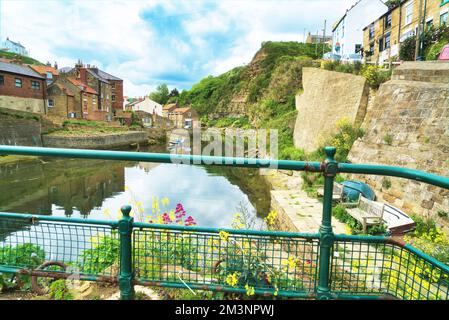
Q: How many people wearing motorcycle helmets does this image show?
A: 0